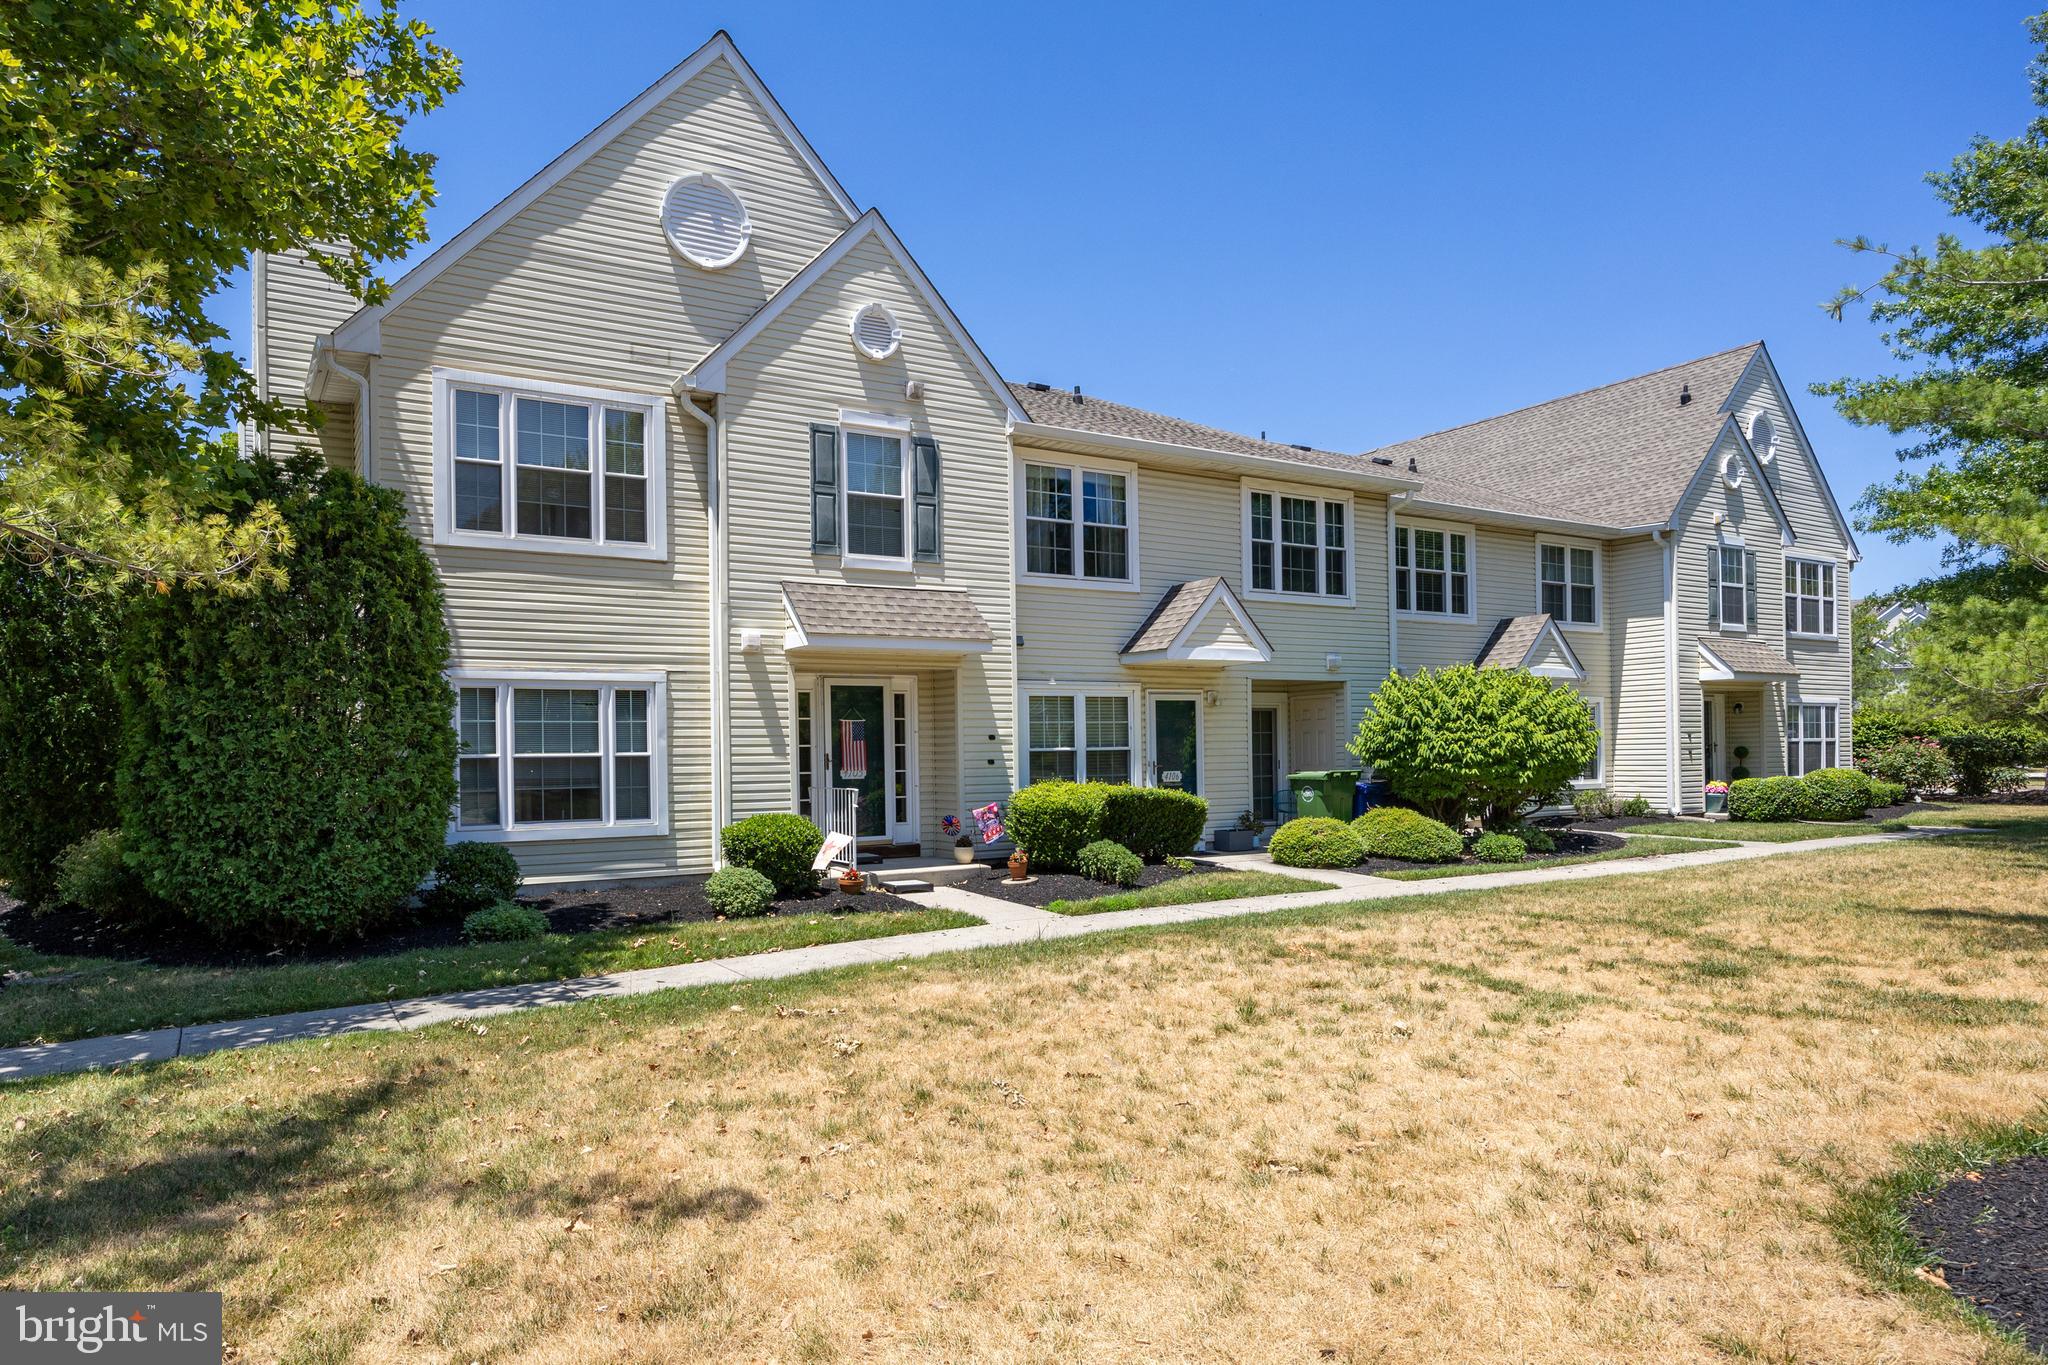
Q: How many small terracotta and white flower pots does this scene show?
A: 3